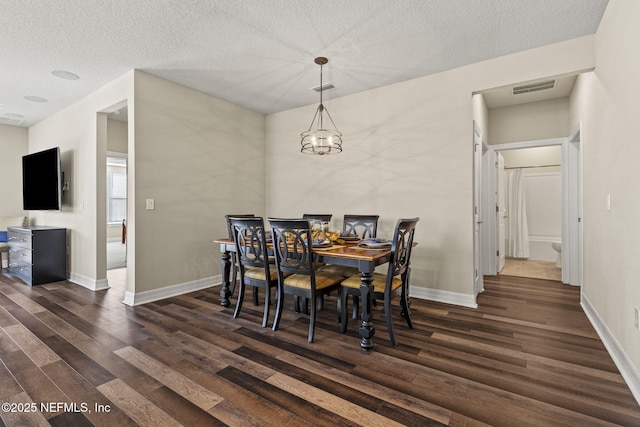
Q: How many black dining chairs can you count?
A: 6